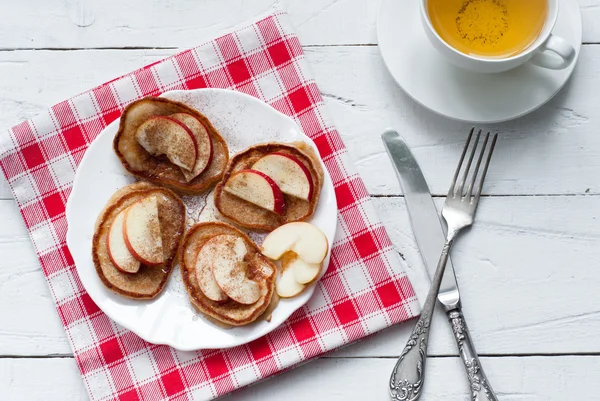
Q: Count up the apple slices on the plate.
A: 11